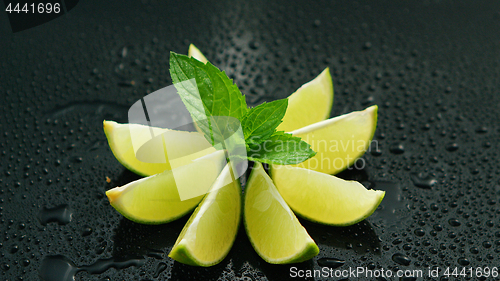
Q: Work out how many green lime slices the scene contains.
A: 8